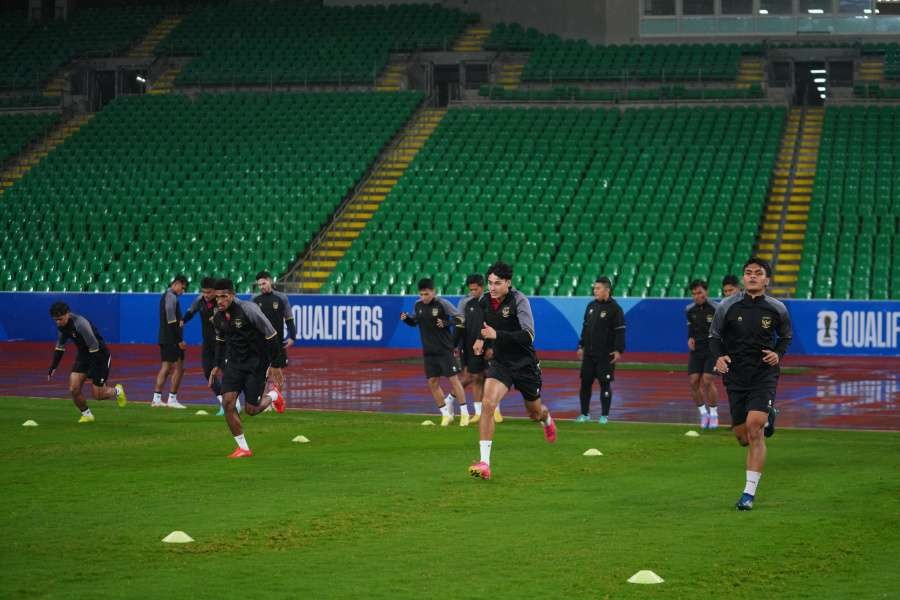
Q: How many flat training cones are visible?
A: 8